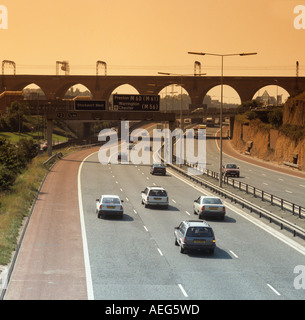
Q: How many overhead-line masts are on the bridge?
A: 5